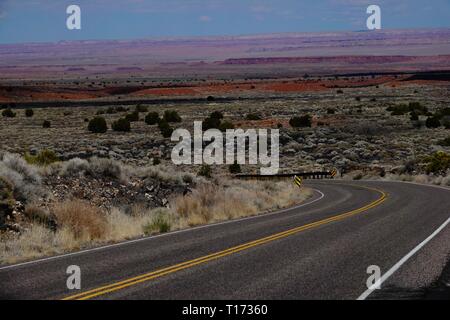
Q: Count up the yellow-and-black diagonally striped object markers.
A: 2